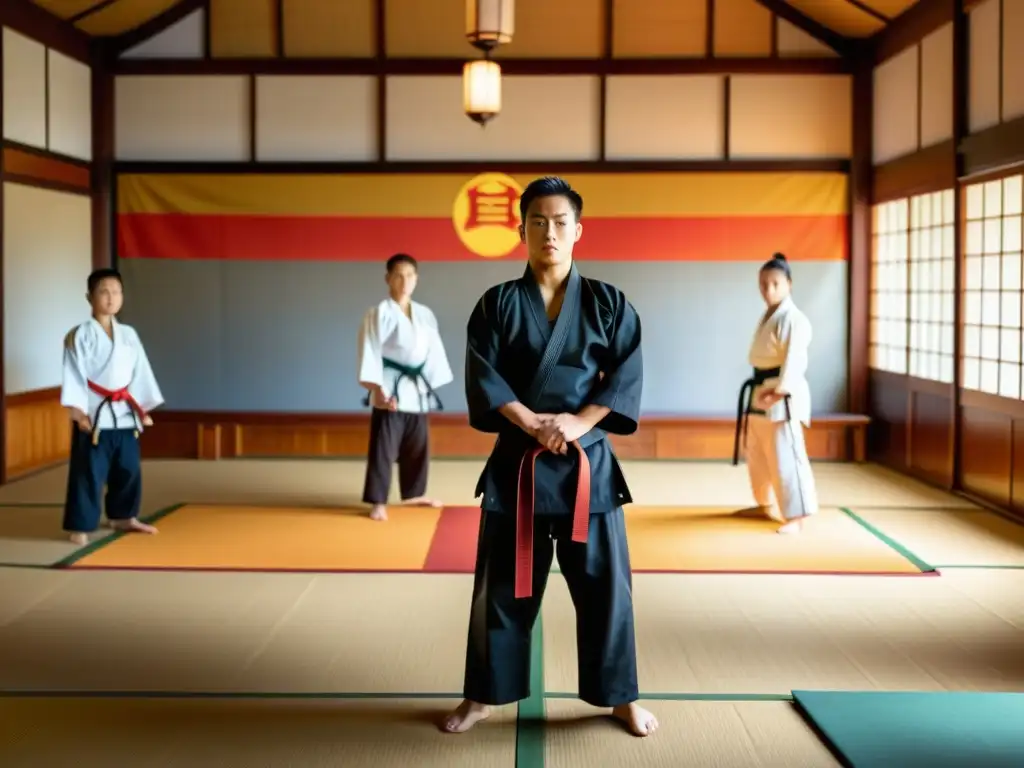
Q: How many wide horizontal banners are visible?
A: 1